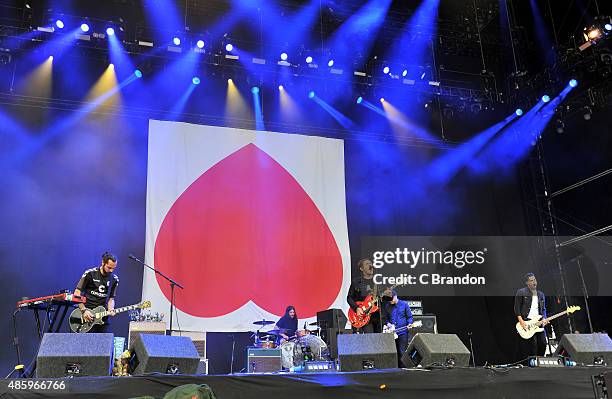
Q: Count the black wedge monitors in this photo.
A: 5